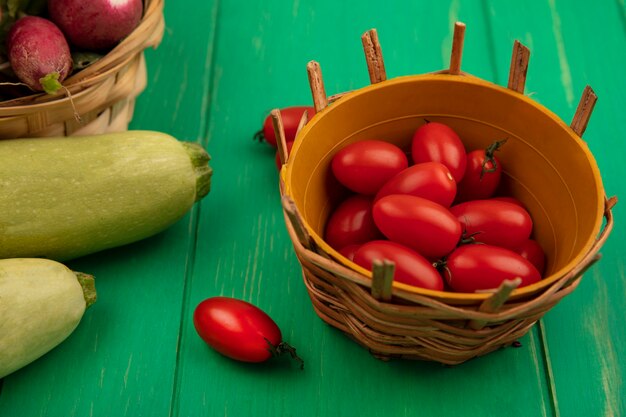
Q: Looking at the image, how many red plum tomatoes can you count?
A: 15